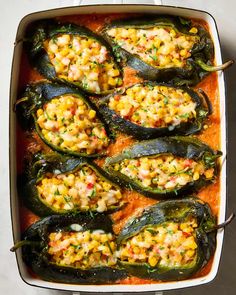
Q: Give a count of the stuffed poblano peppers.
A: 8